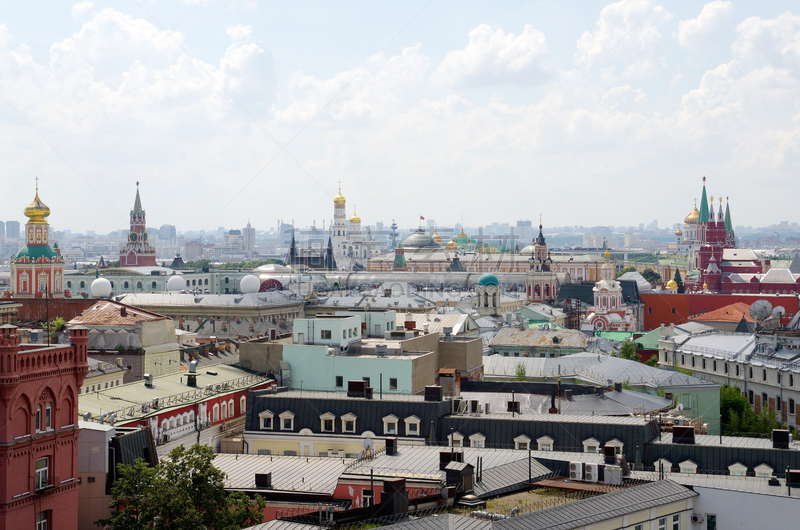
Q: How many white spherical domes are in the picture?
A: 3